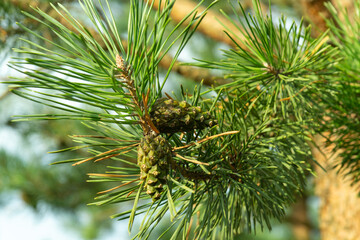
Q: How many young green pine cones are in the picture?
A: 2